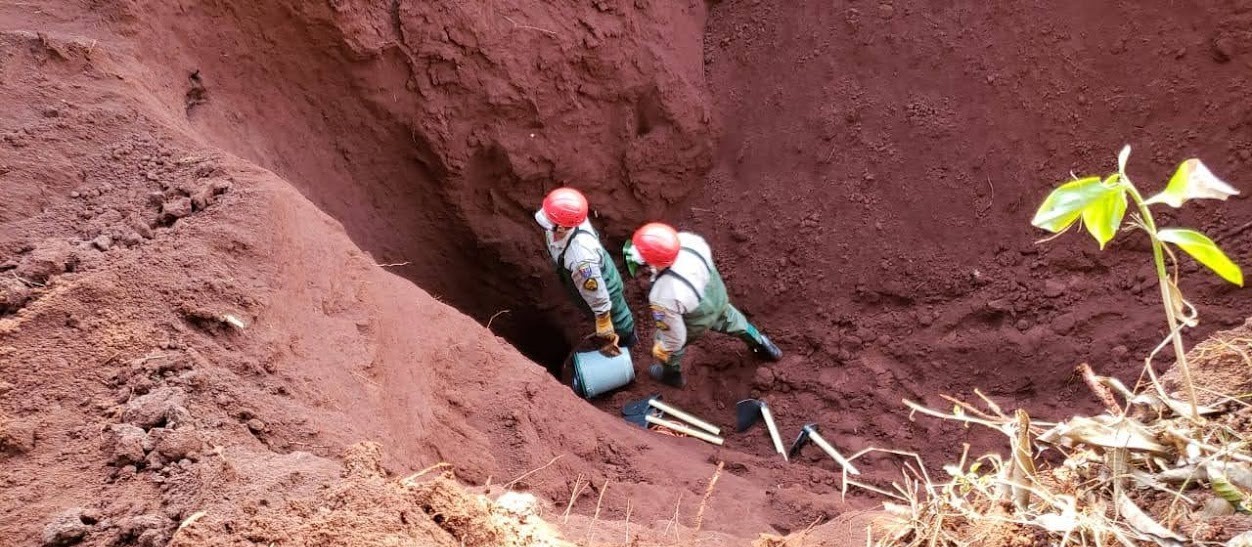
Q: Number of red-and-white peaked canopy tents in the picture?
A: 0